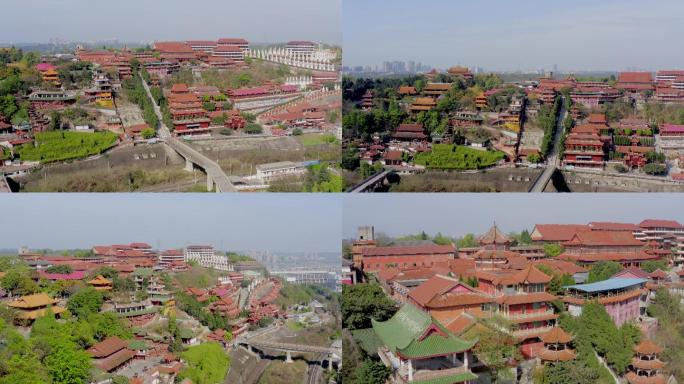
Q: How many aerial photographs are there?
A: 4